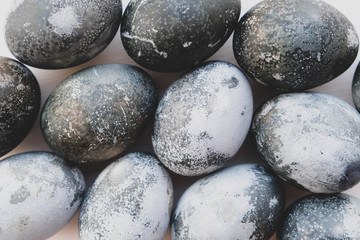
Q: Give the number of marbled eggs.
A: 12